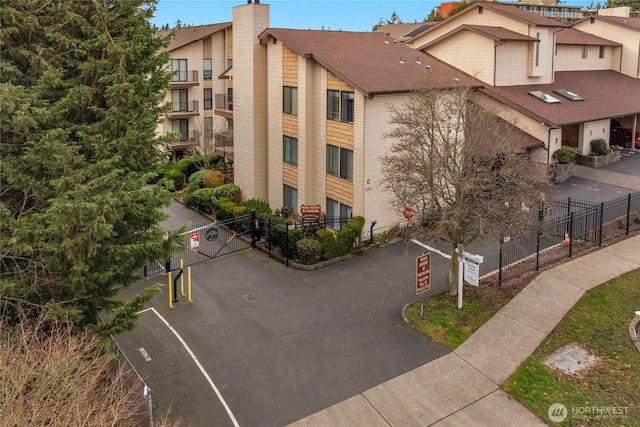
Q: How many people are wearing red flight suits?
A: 0